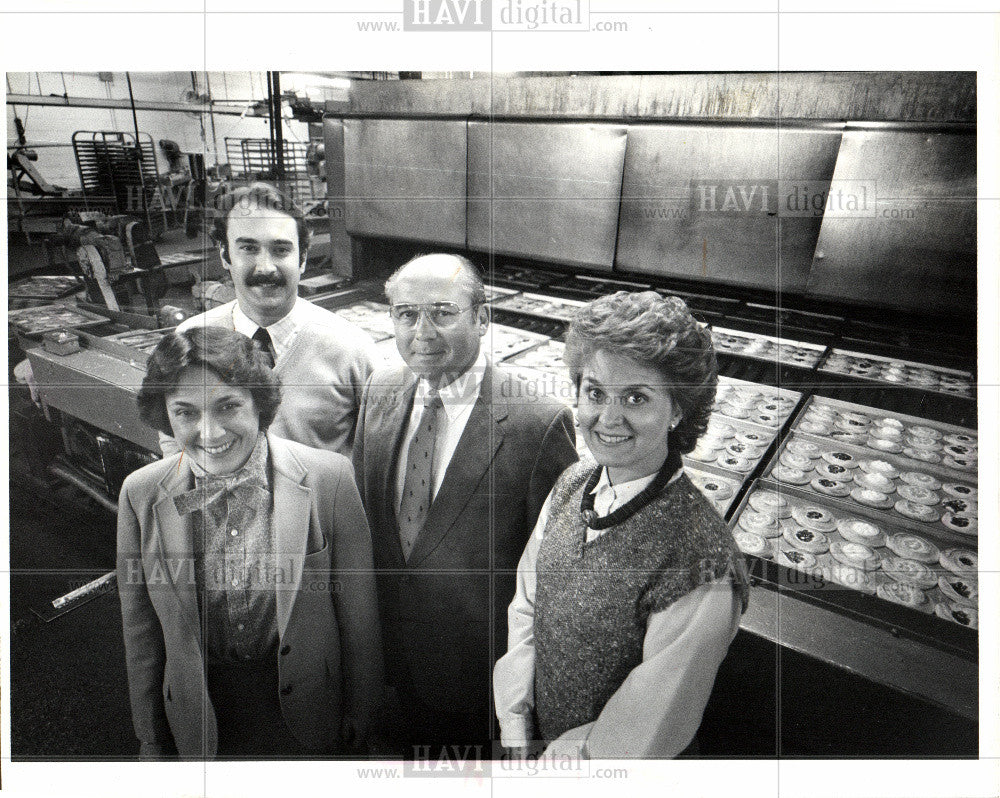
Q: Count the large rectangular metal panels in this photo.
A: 4